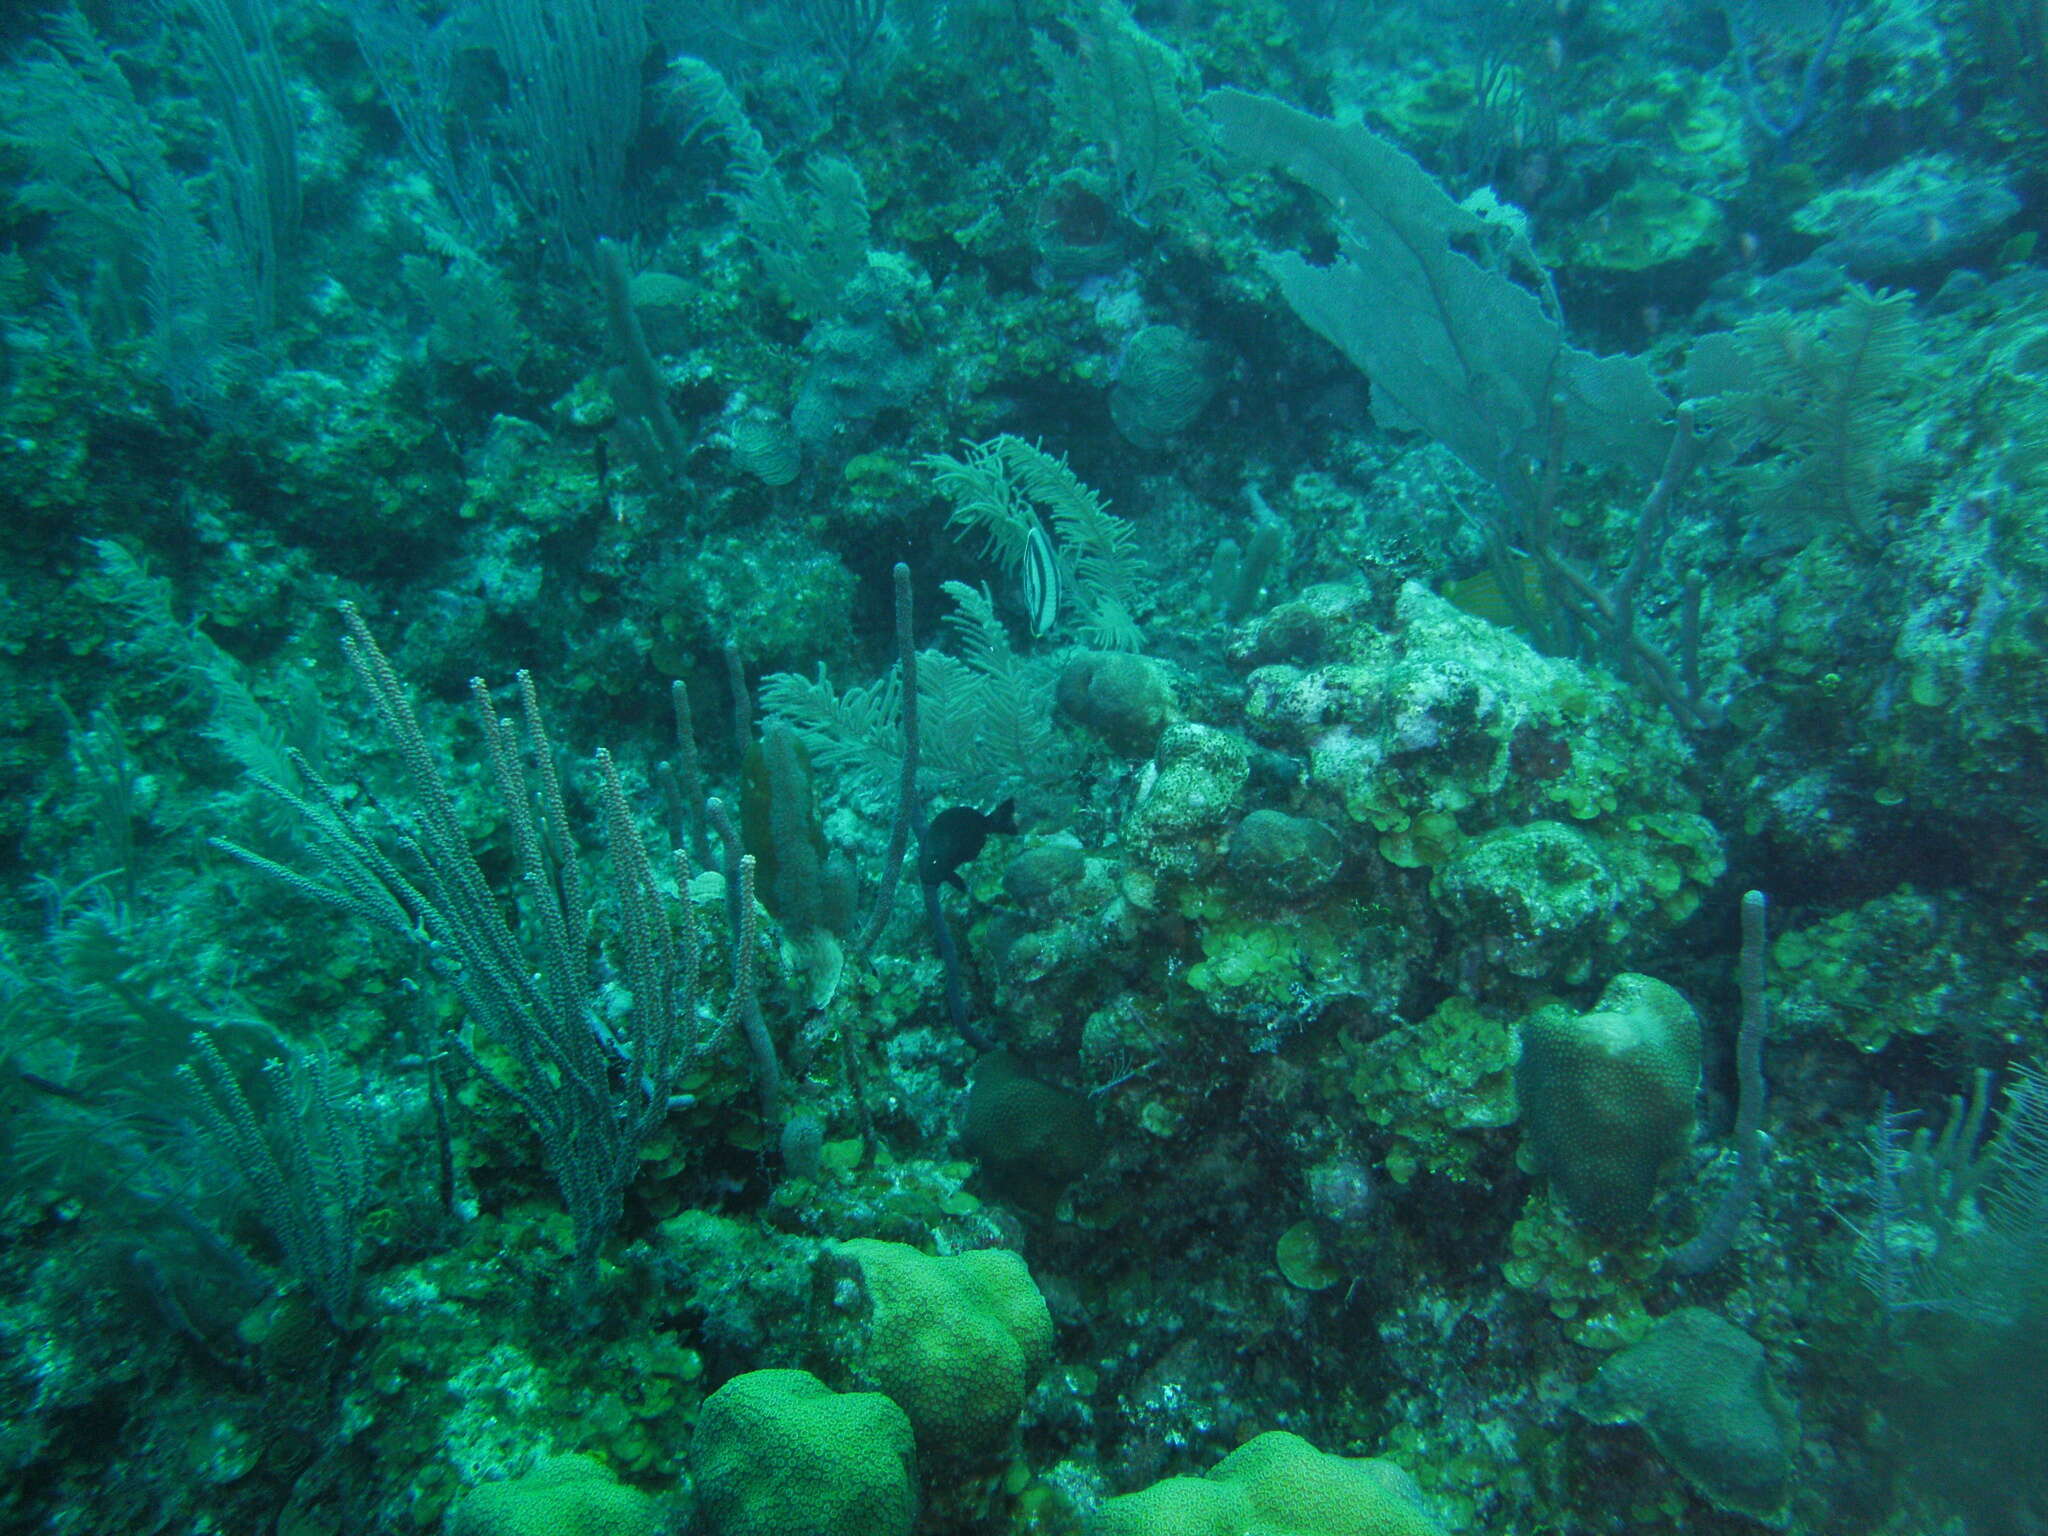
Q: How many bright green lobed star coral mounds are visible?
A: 4